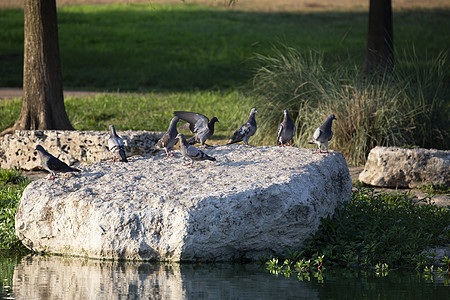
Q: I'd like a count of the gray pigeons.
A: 8